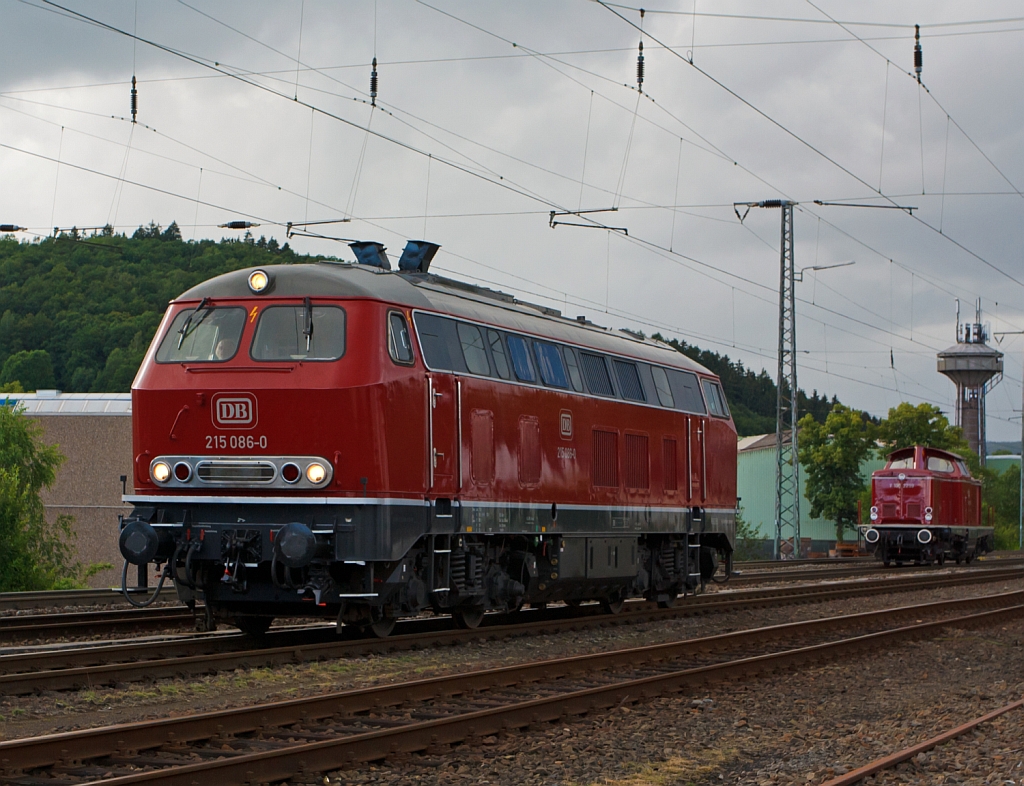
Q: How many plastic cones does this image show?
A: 0